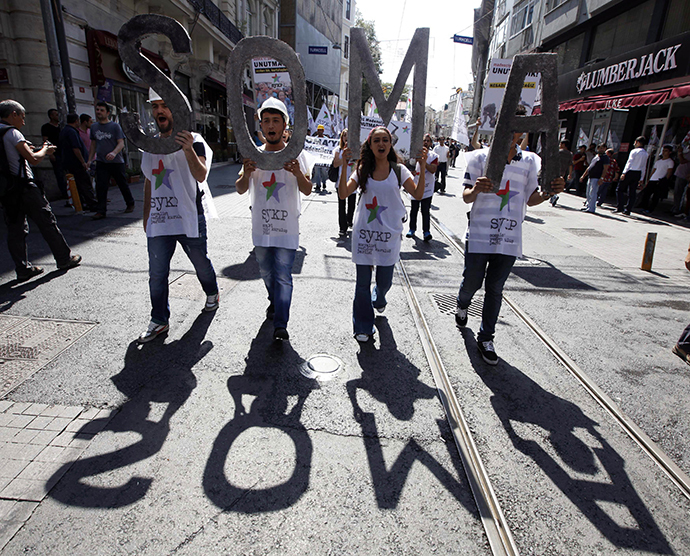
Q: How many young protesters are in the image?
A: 4